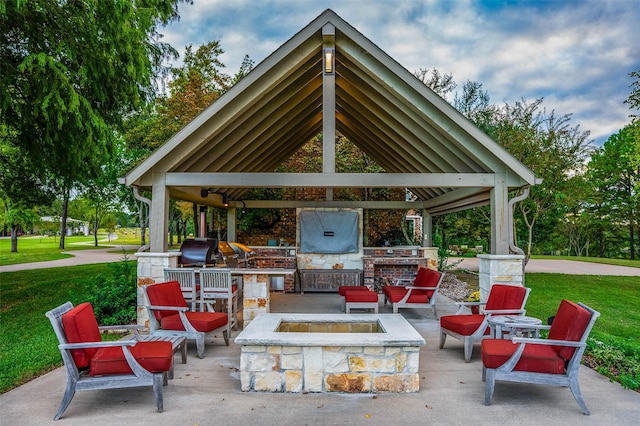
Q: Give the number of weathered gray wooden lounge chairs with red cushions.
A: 5